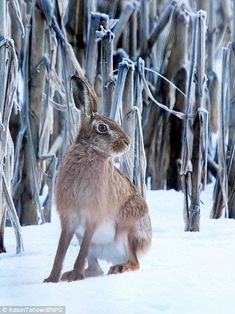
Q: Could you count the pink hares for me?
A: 0